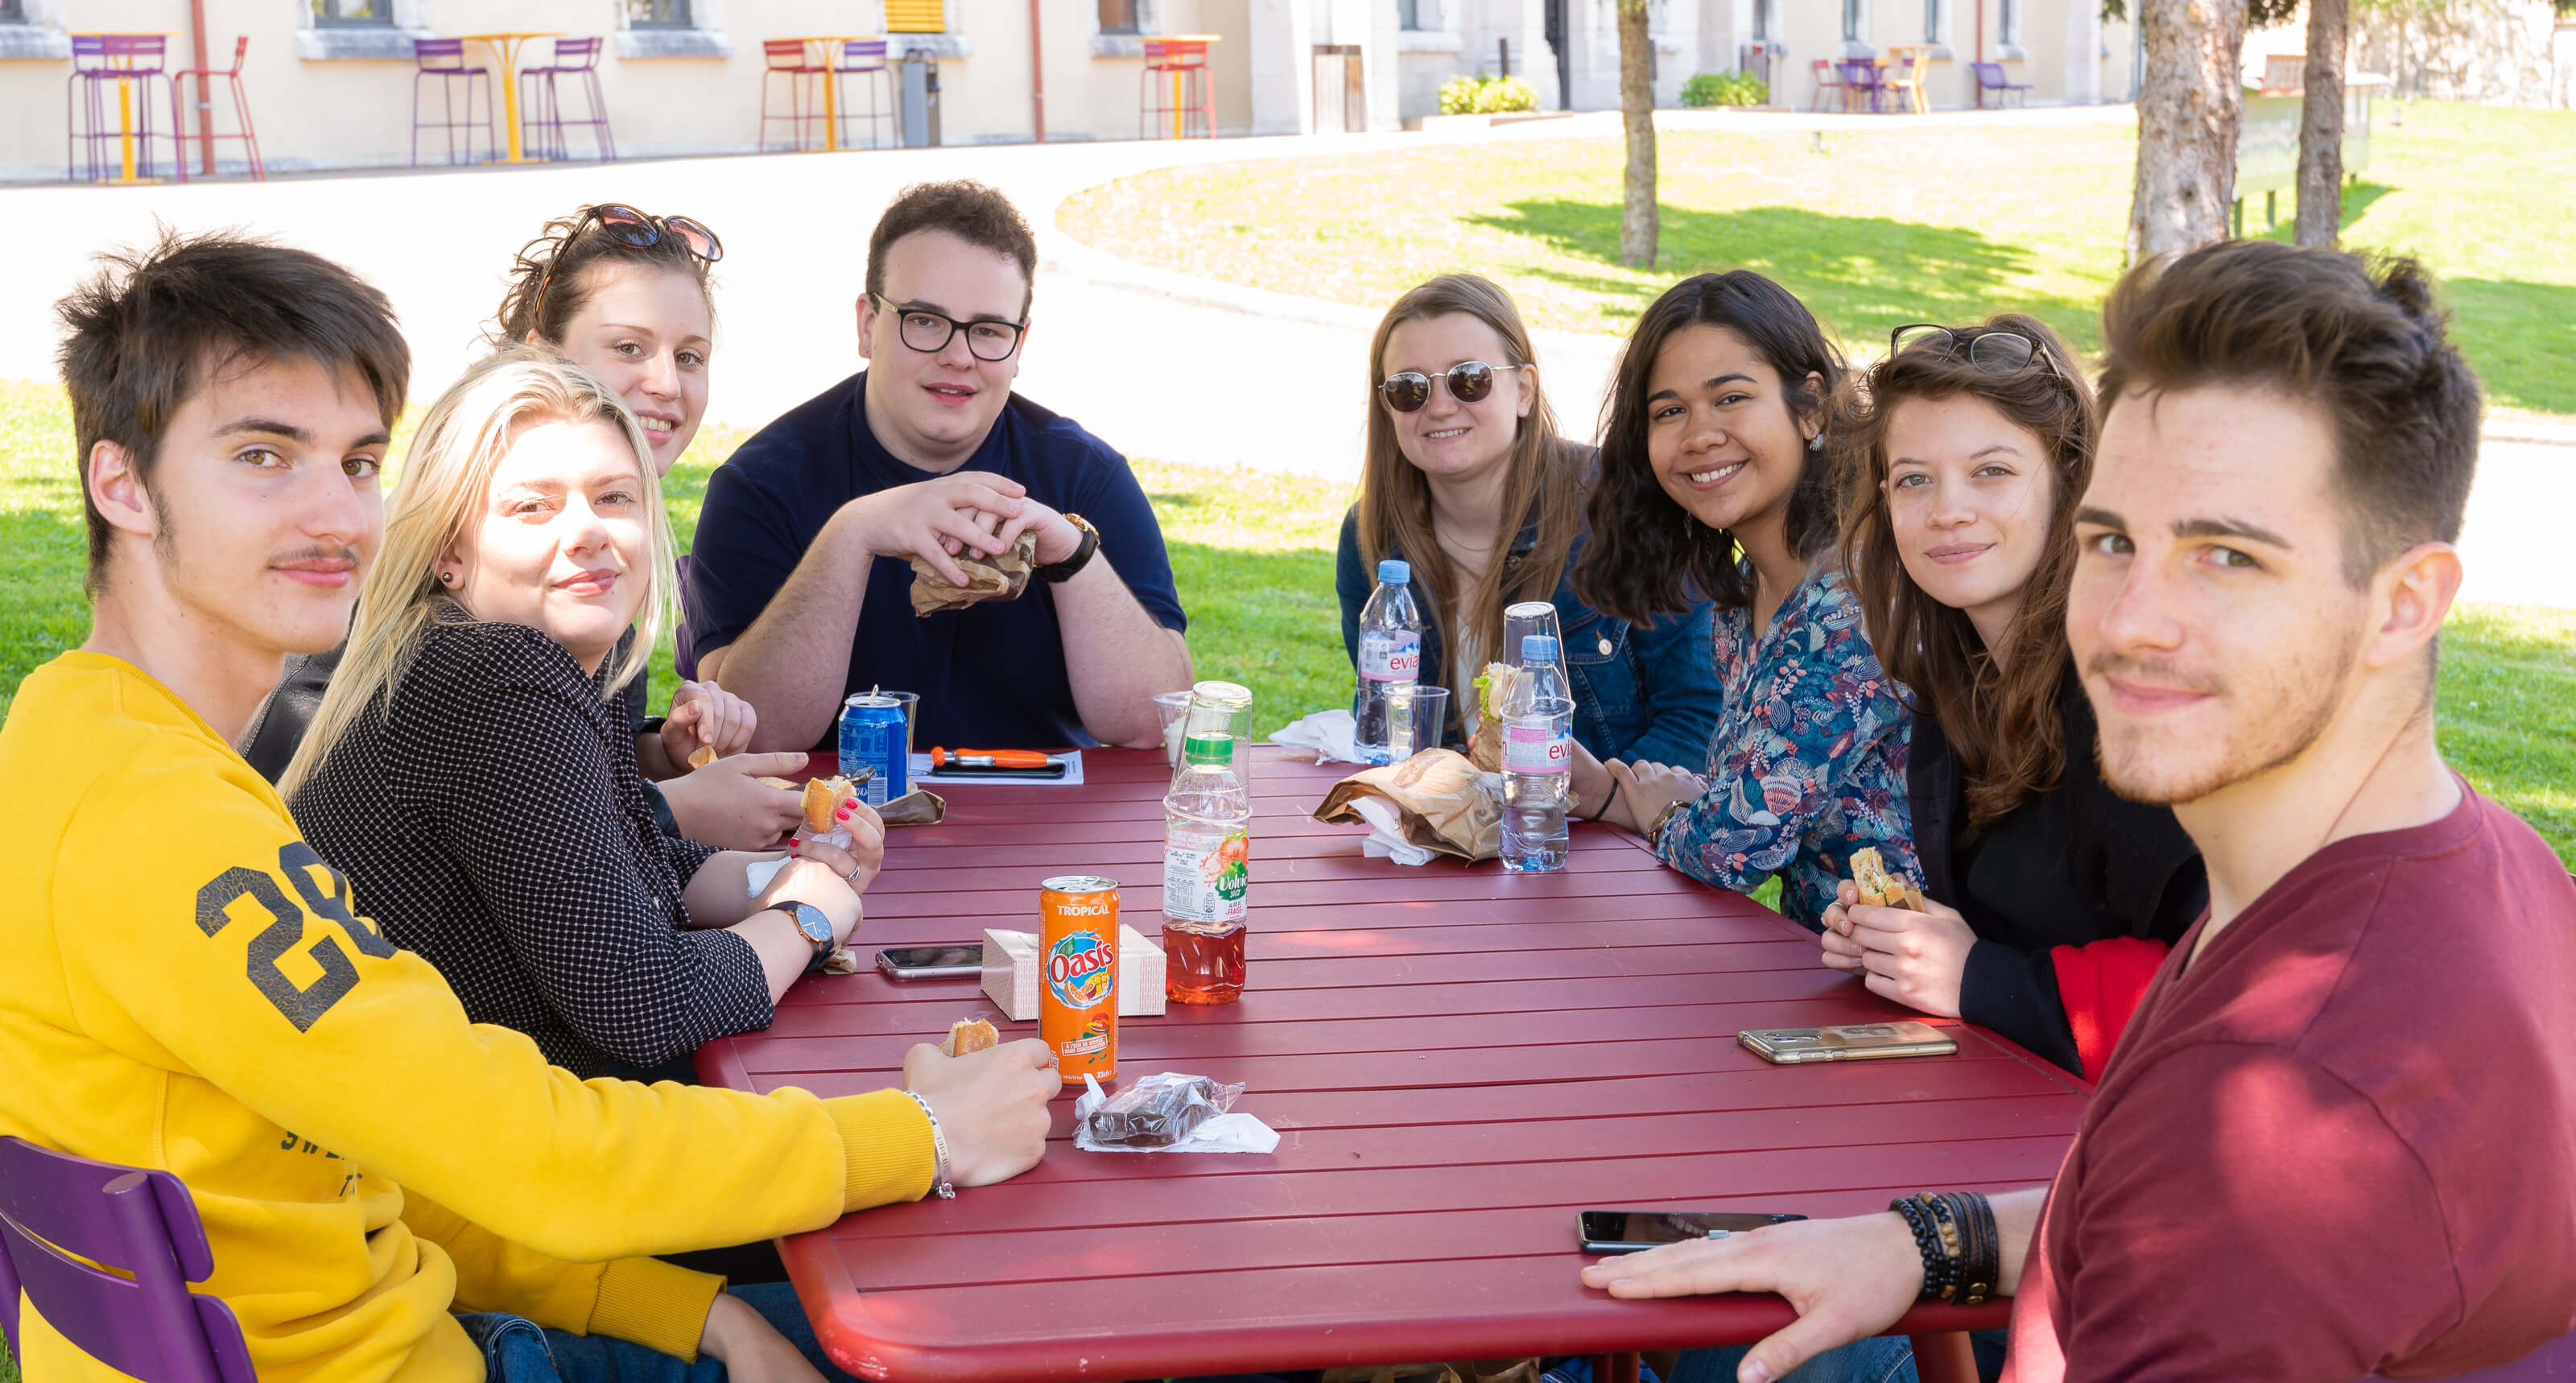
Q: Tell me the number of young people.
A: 8